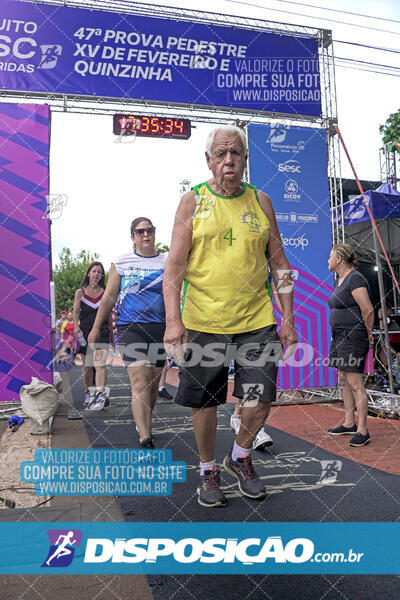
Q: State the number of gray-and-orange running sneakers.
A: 2